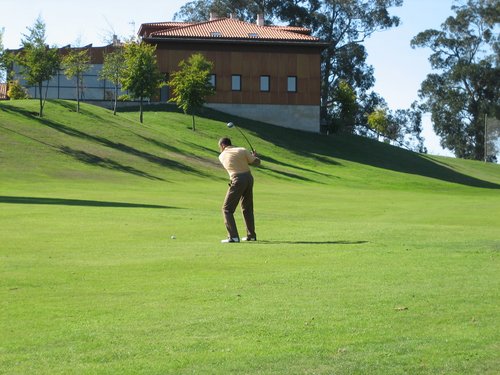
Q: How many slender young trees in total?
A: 5